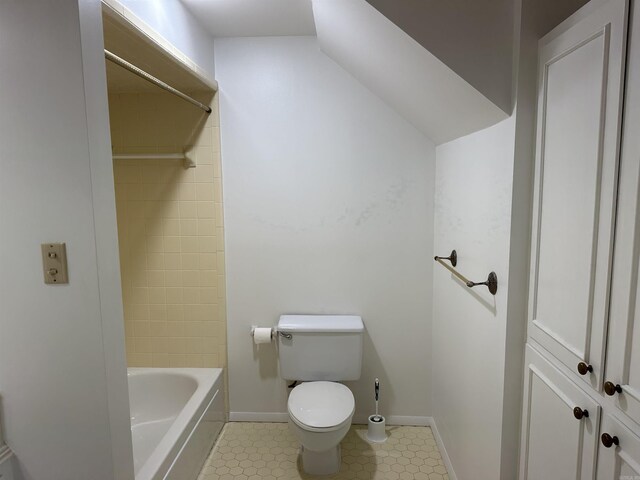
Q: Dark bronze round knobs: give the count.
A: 4